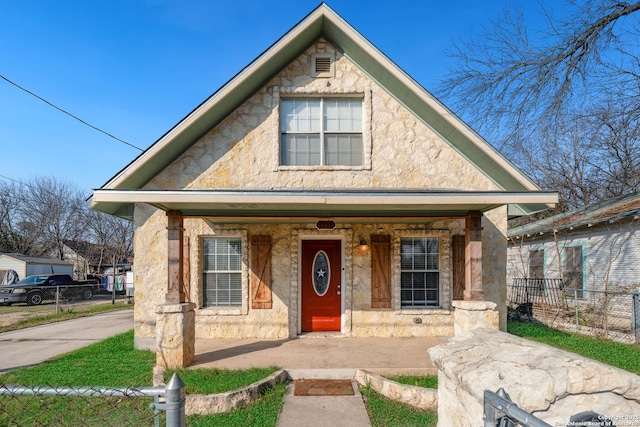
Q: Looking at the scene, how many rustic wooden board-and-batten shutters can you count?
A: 4